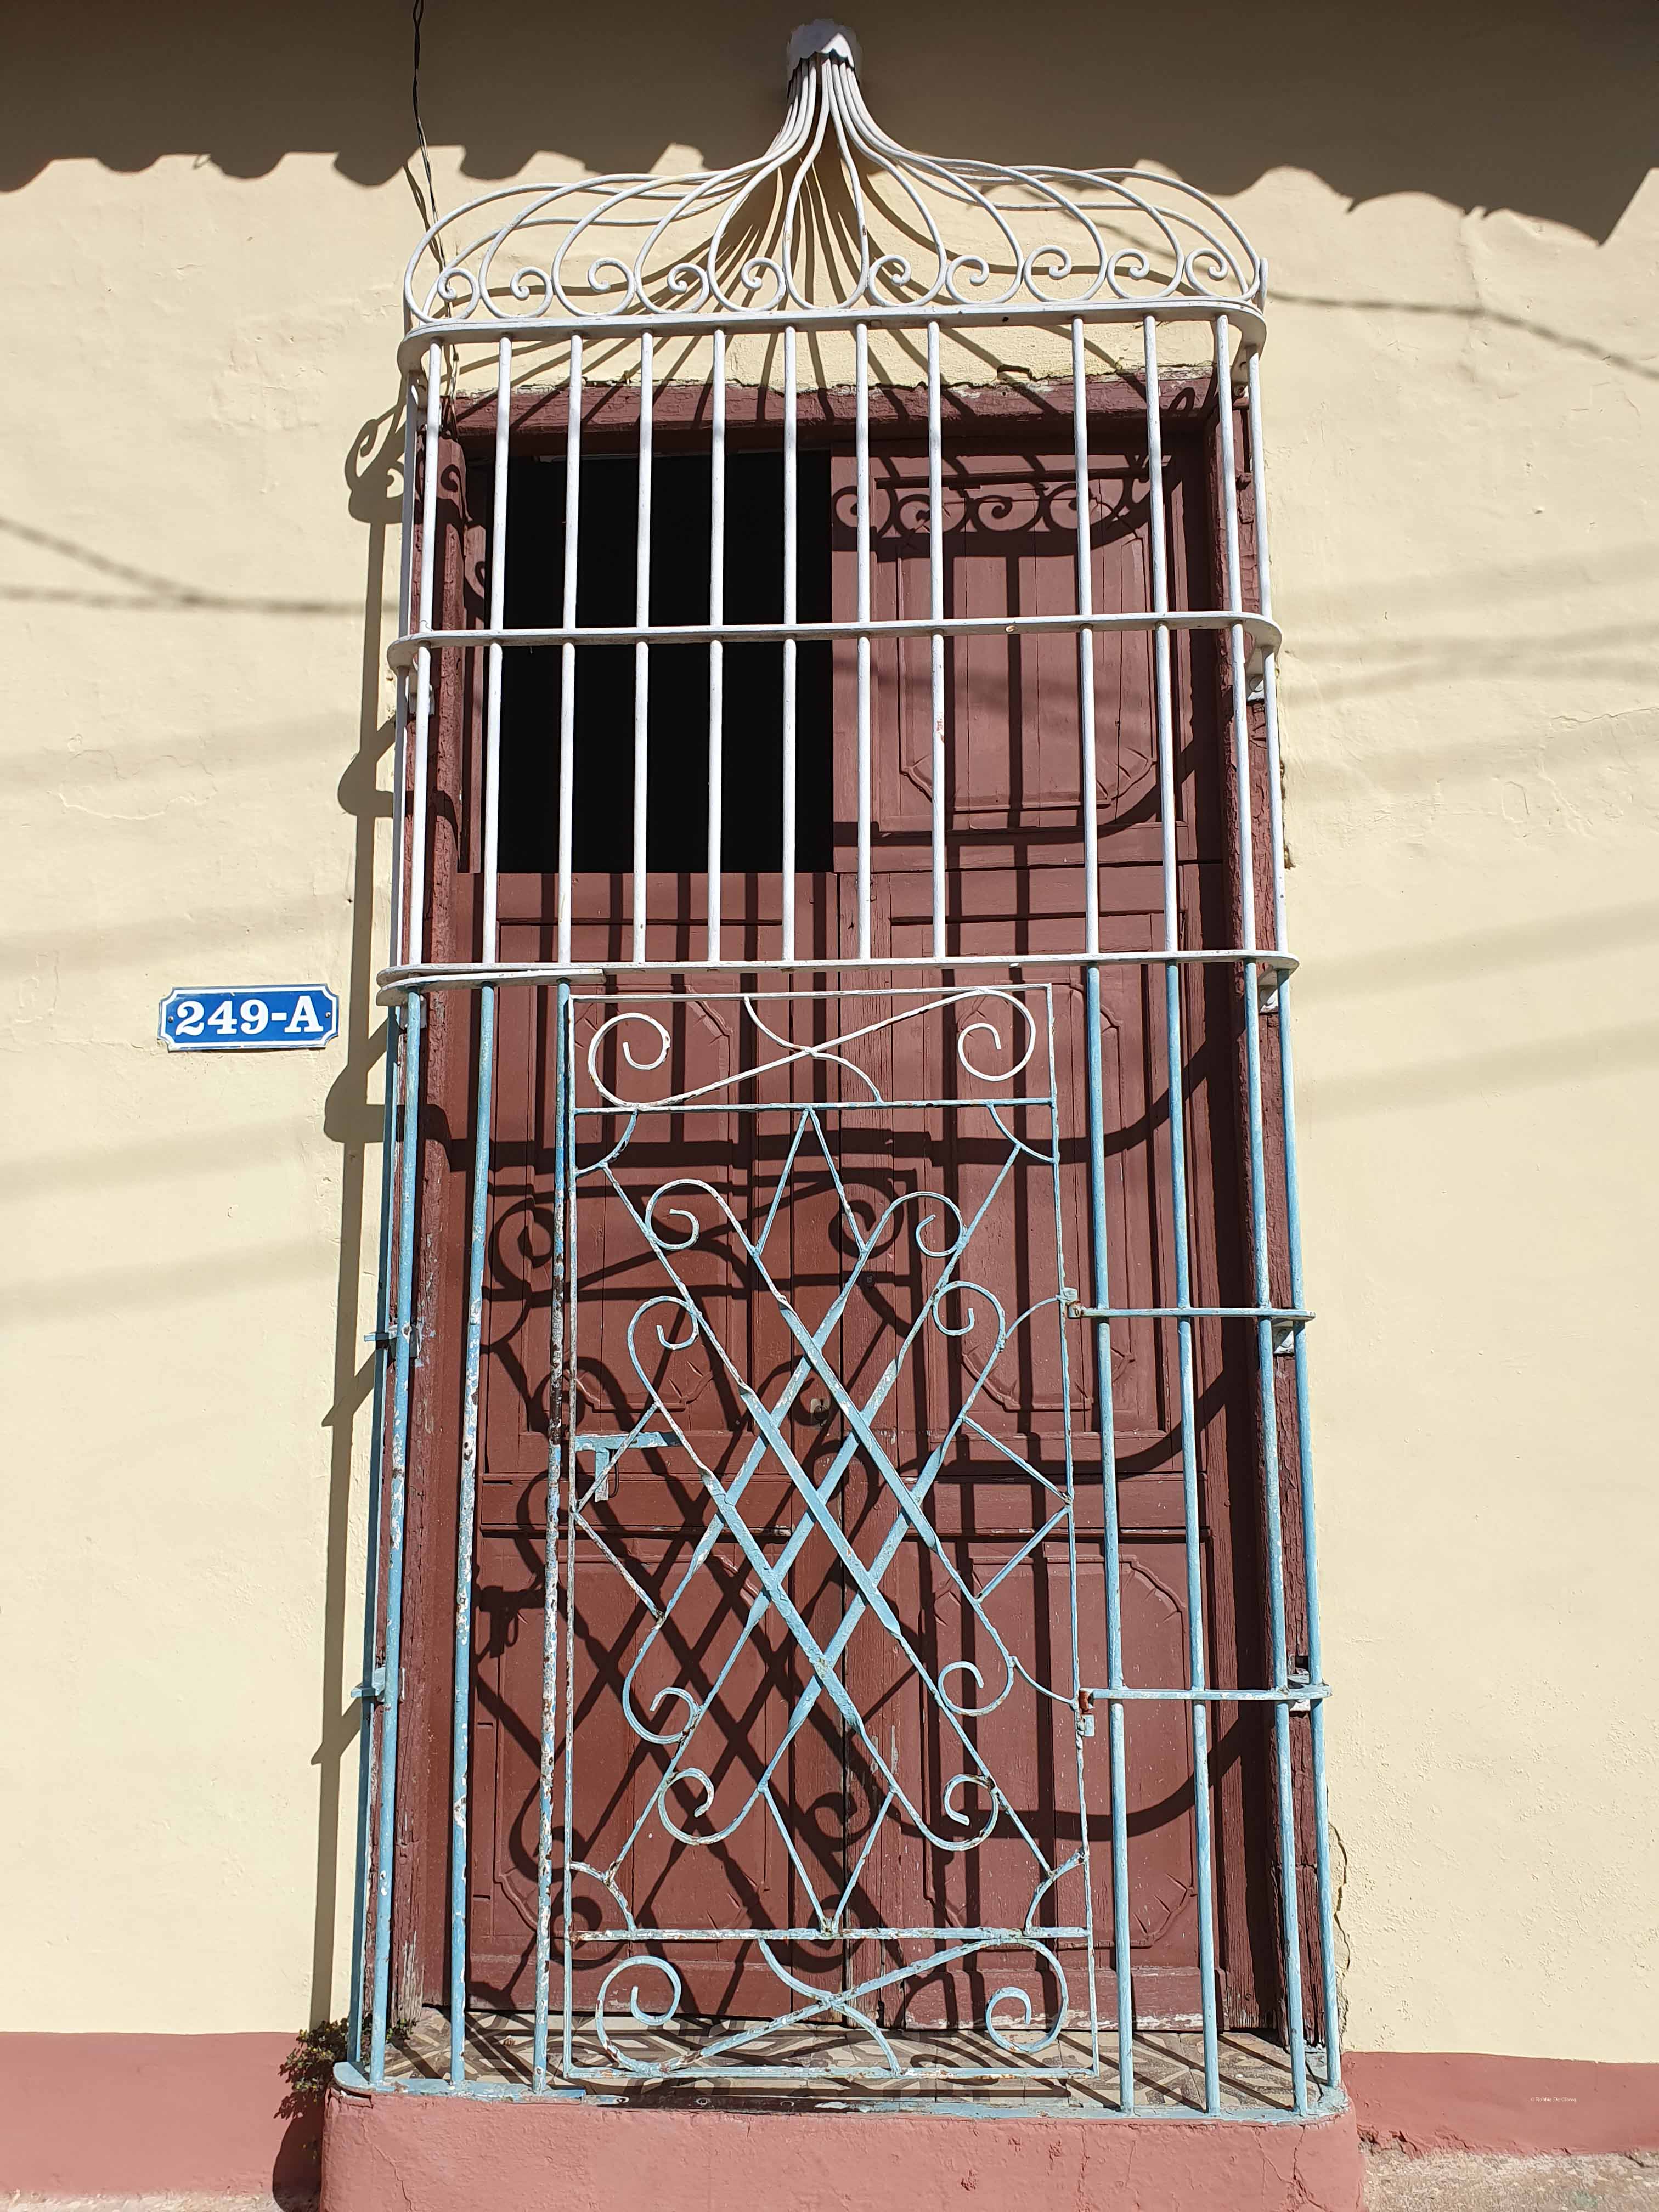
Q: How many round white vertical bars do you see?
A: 13